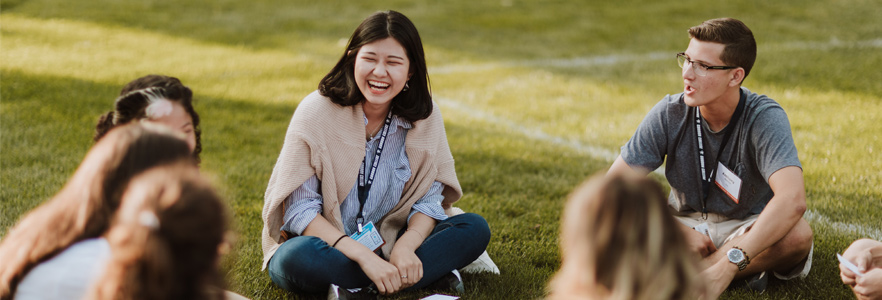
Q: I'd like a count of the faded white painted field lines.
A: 2